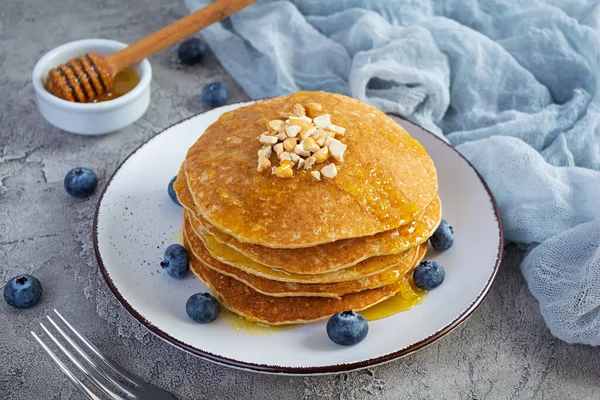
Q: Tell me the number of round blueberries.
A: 10